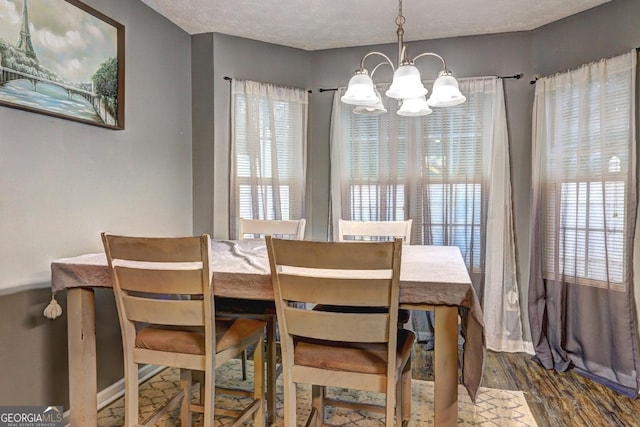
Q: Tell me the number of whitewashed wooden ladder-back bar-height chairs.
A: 4